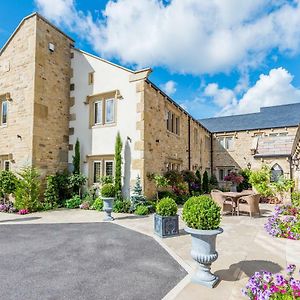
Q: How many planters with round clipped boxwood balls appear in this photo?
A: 3